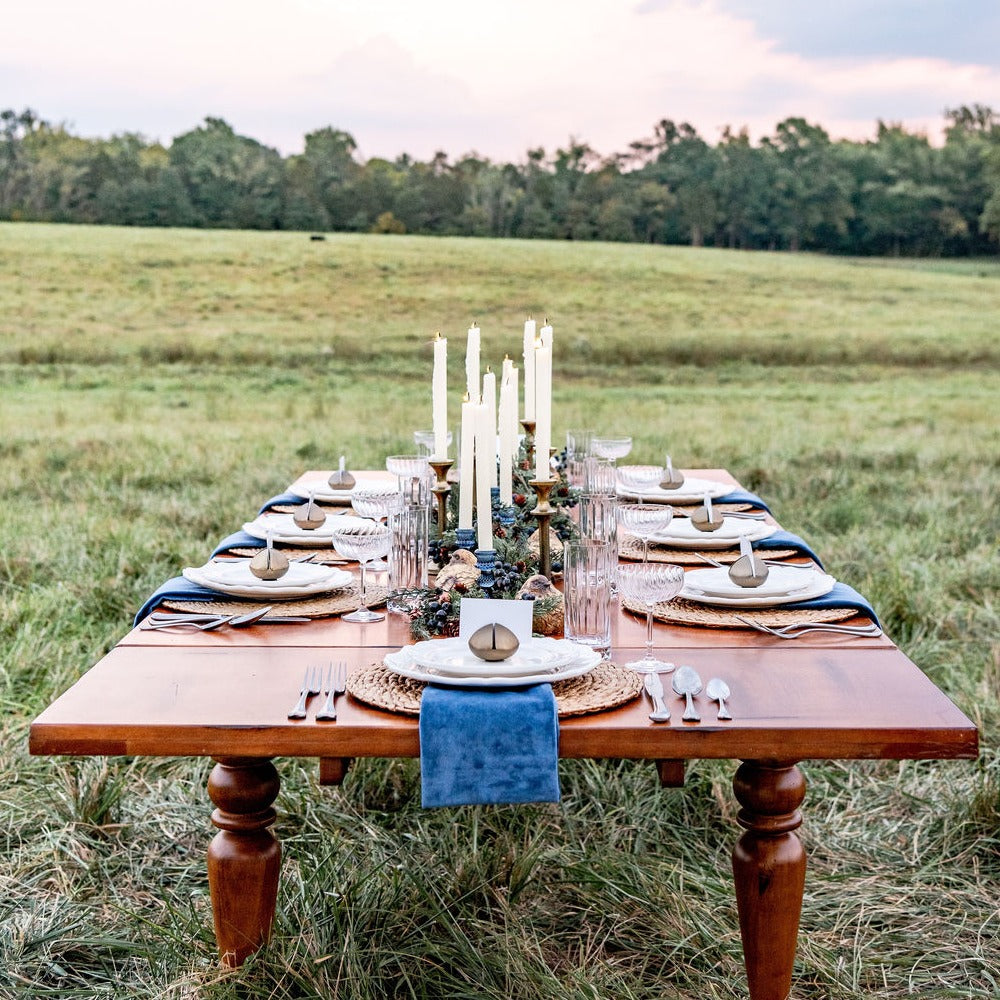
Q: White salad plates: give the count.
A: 7